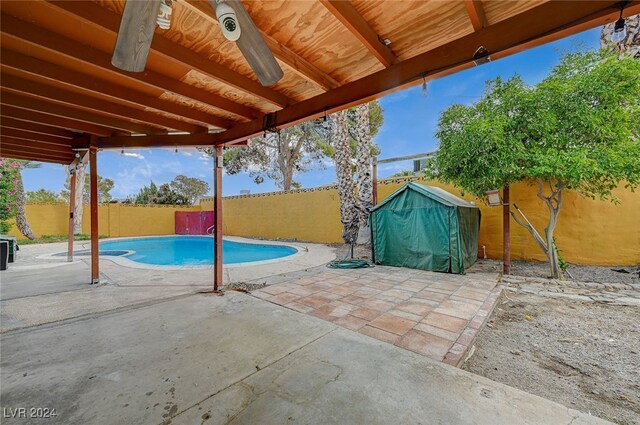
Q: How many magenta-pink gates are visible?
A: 1